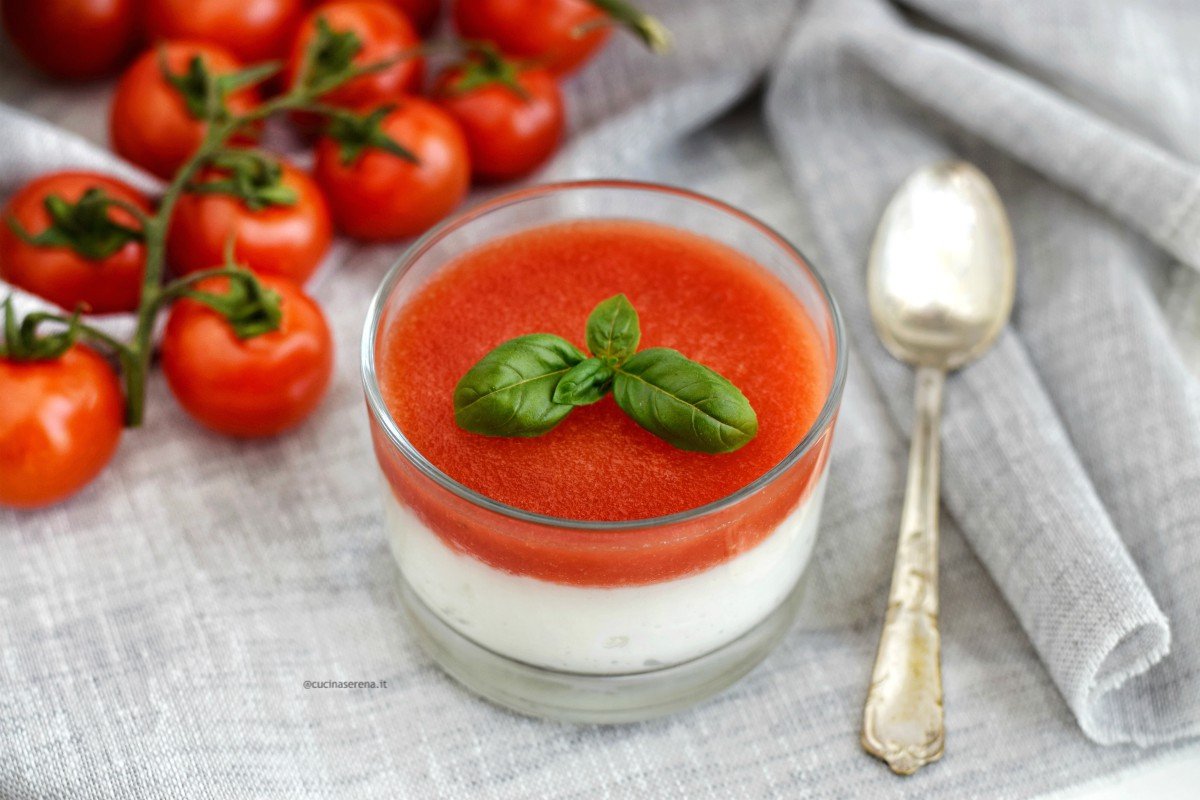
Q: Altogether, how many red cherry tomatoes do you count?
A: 12